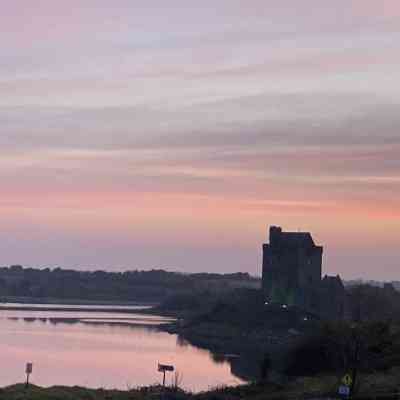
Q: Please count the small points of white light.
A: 3